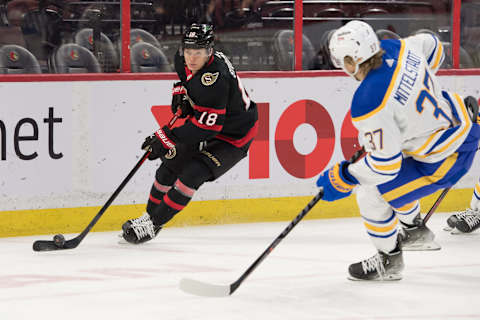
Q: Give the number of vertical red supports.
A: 3